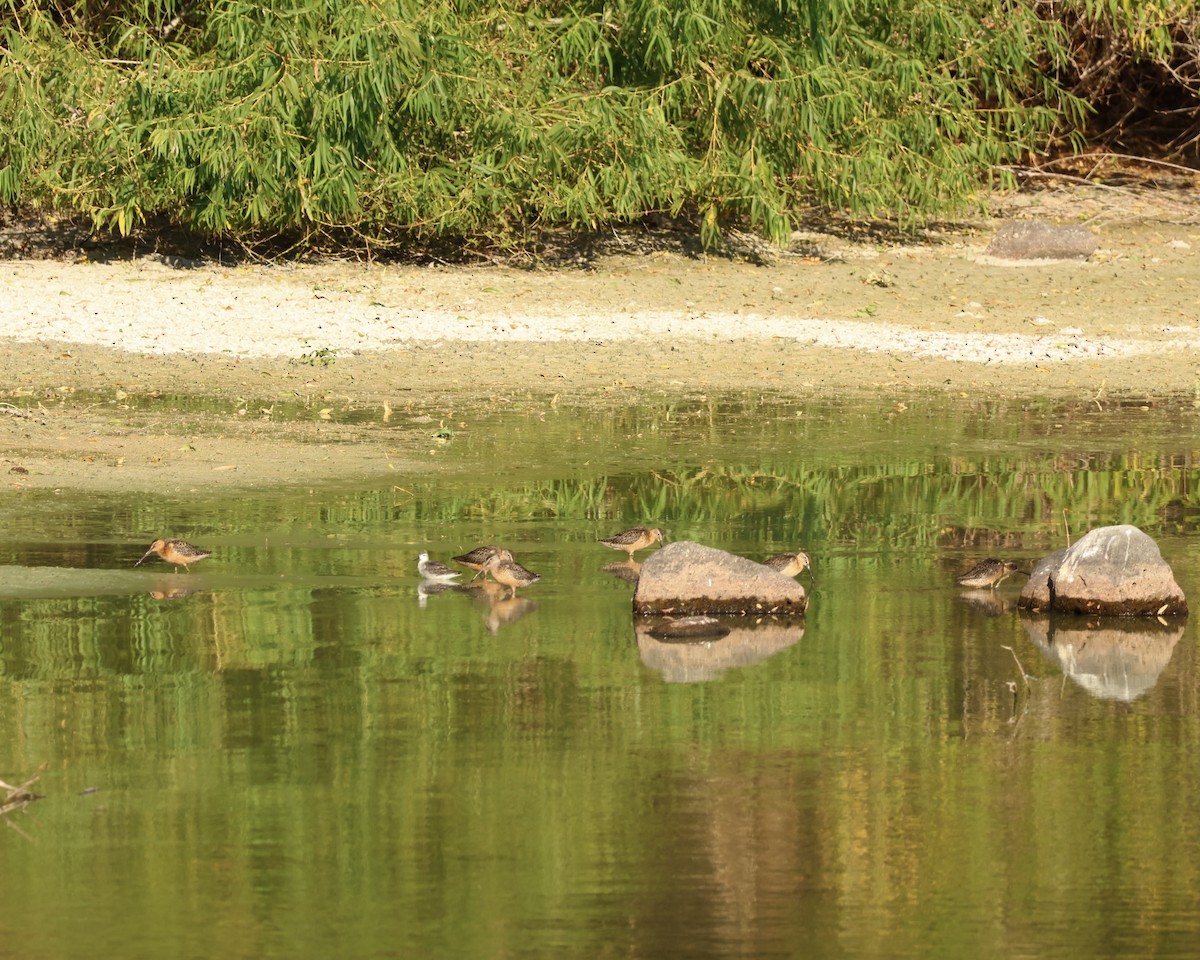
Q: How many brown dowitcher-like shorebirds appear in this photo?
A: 6